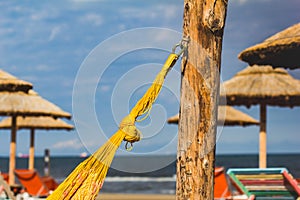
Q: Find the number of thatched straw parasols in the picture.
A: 6